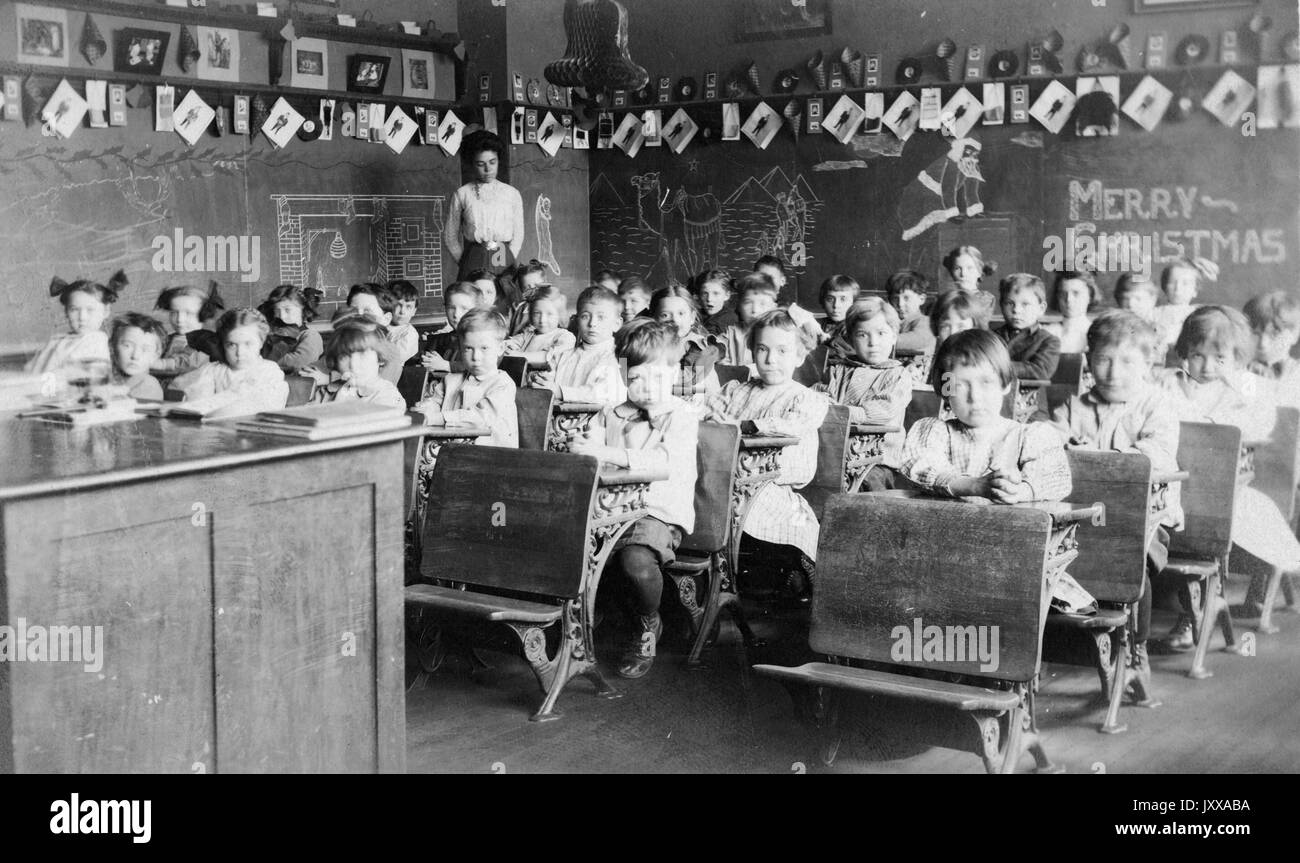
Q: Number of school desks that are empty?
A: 2